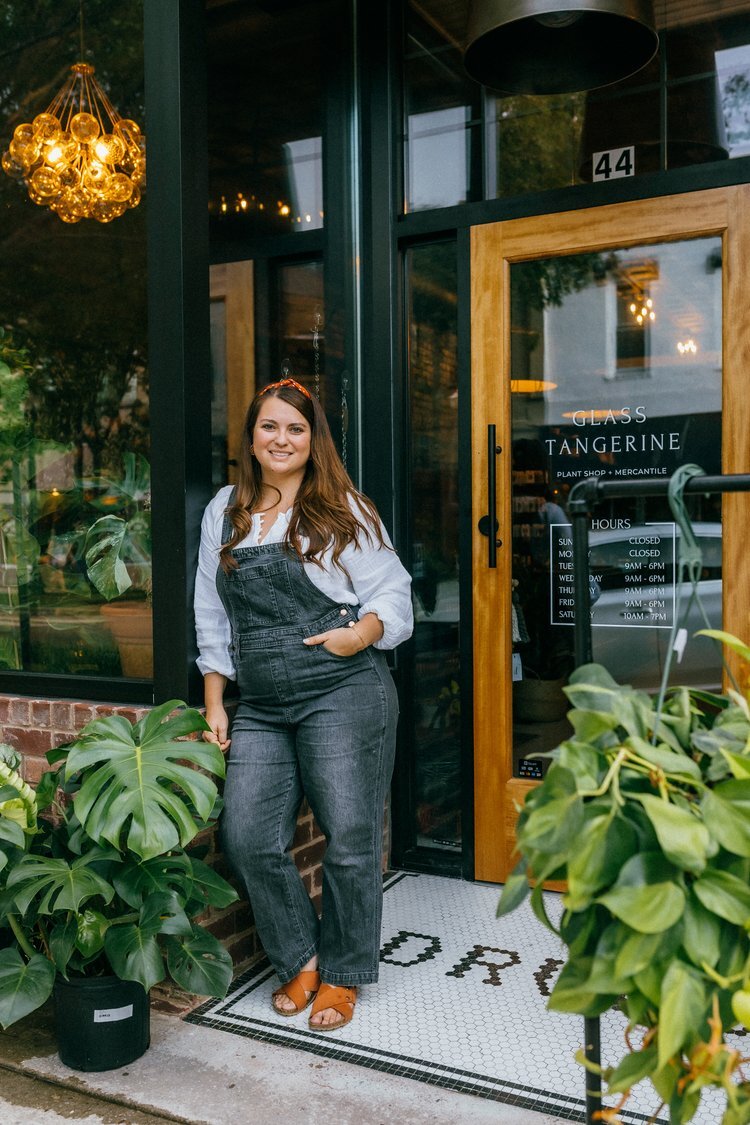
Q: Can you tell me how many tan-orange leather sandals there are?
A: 2